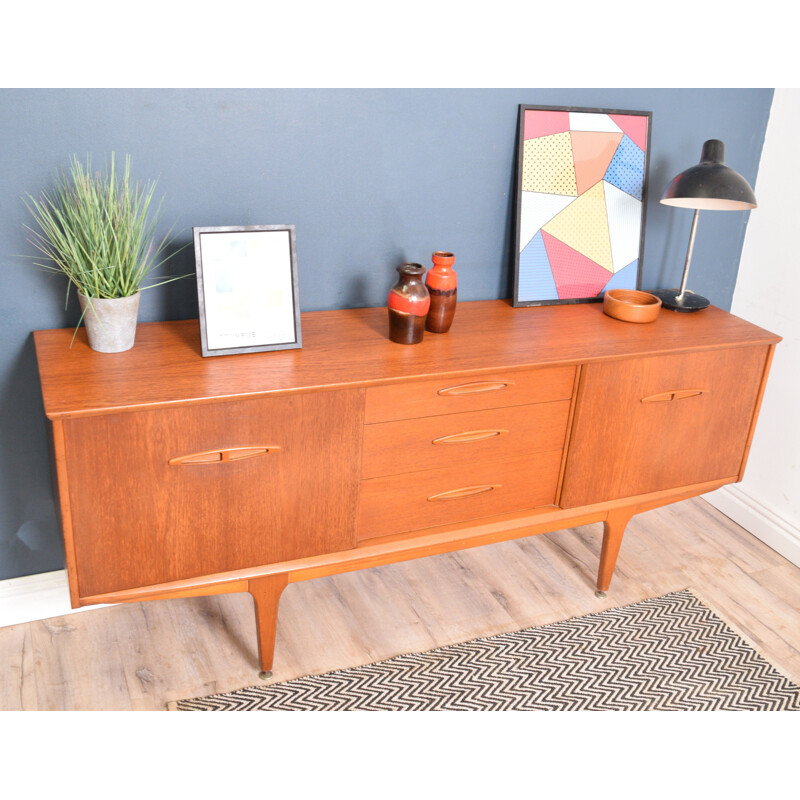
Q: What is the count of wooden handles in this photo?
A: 5